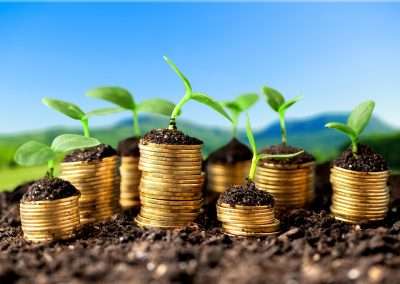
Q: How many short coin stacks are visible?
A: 2